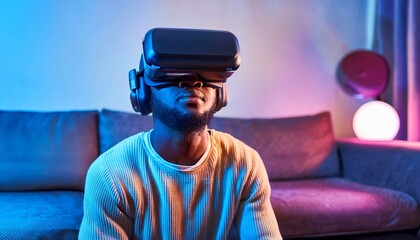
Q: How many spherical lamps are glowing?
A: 1